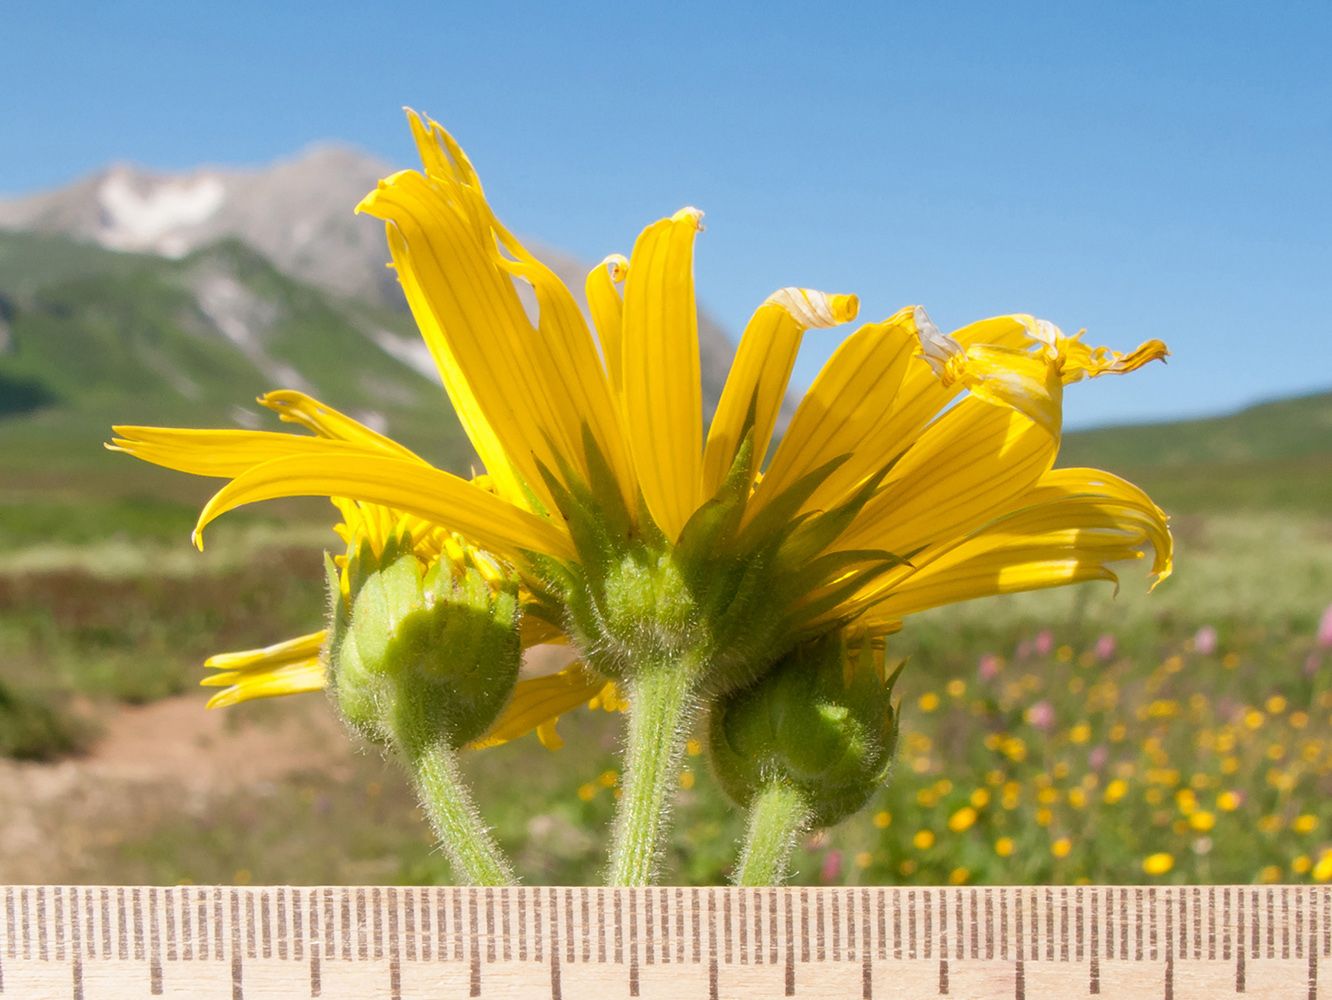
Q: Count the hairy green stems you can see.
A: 3